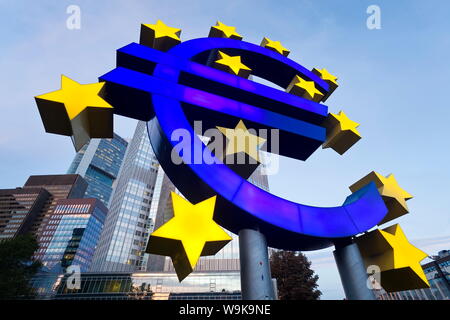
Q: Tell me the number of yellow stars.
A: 12